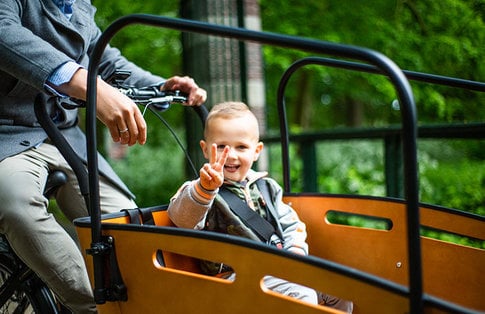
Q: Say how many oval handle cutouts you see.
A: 4